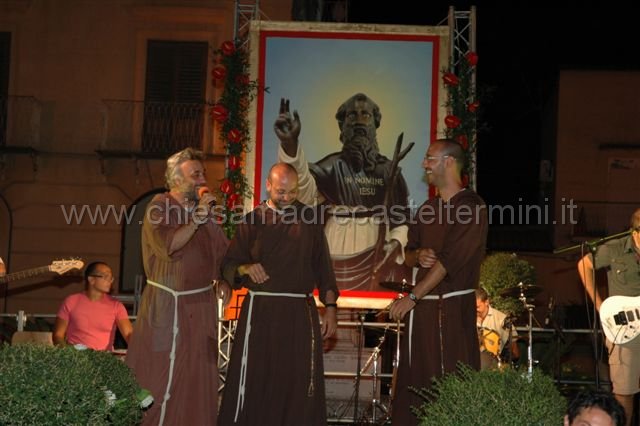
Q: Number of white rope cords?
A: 3